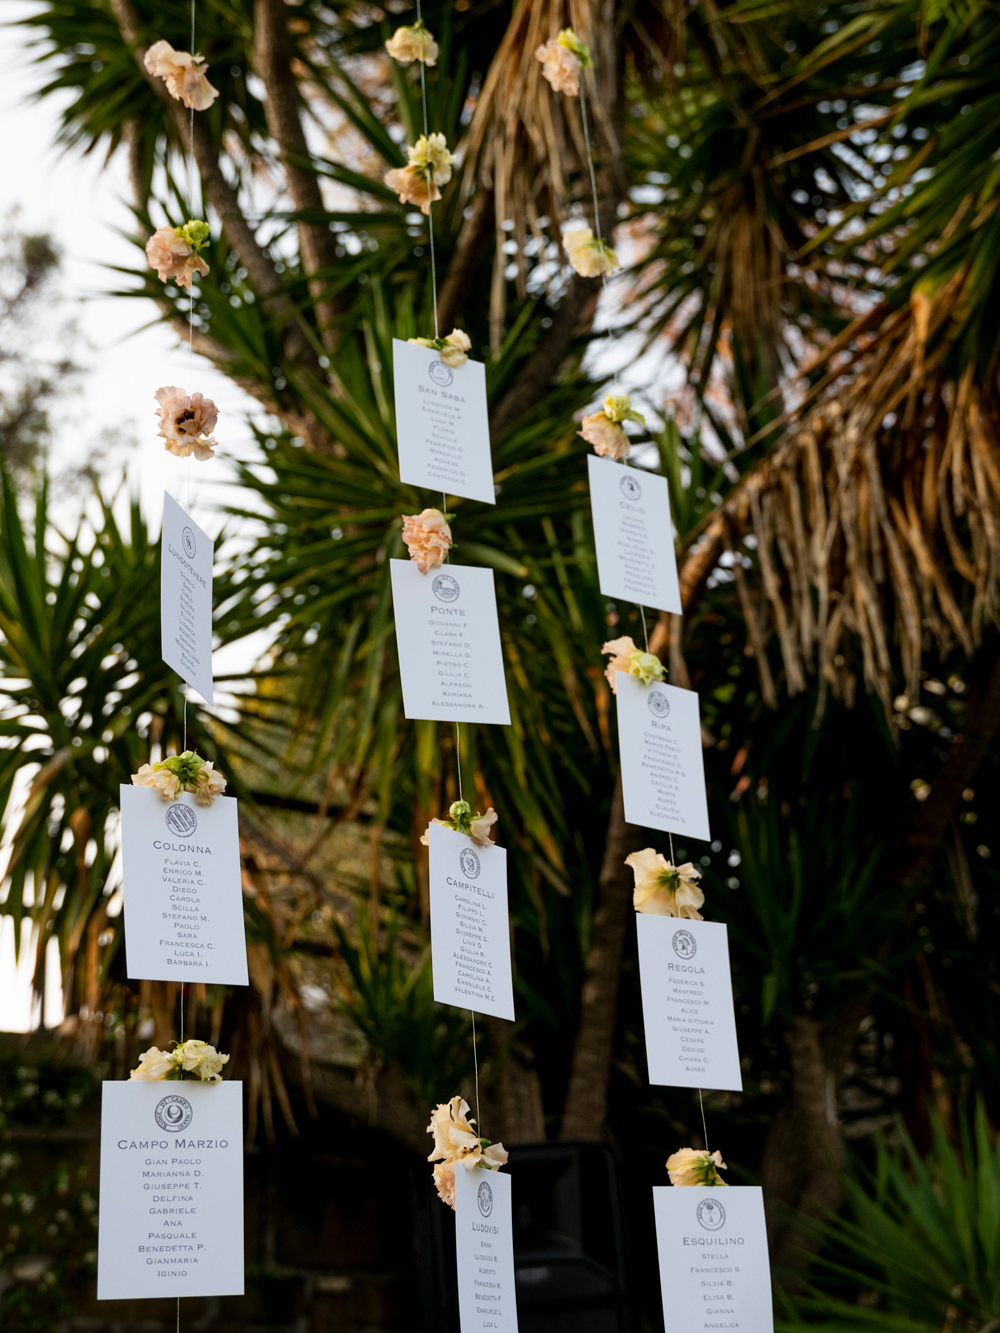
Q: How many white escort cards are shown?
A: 11